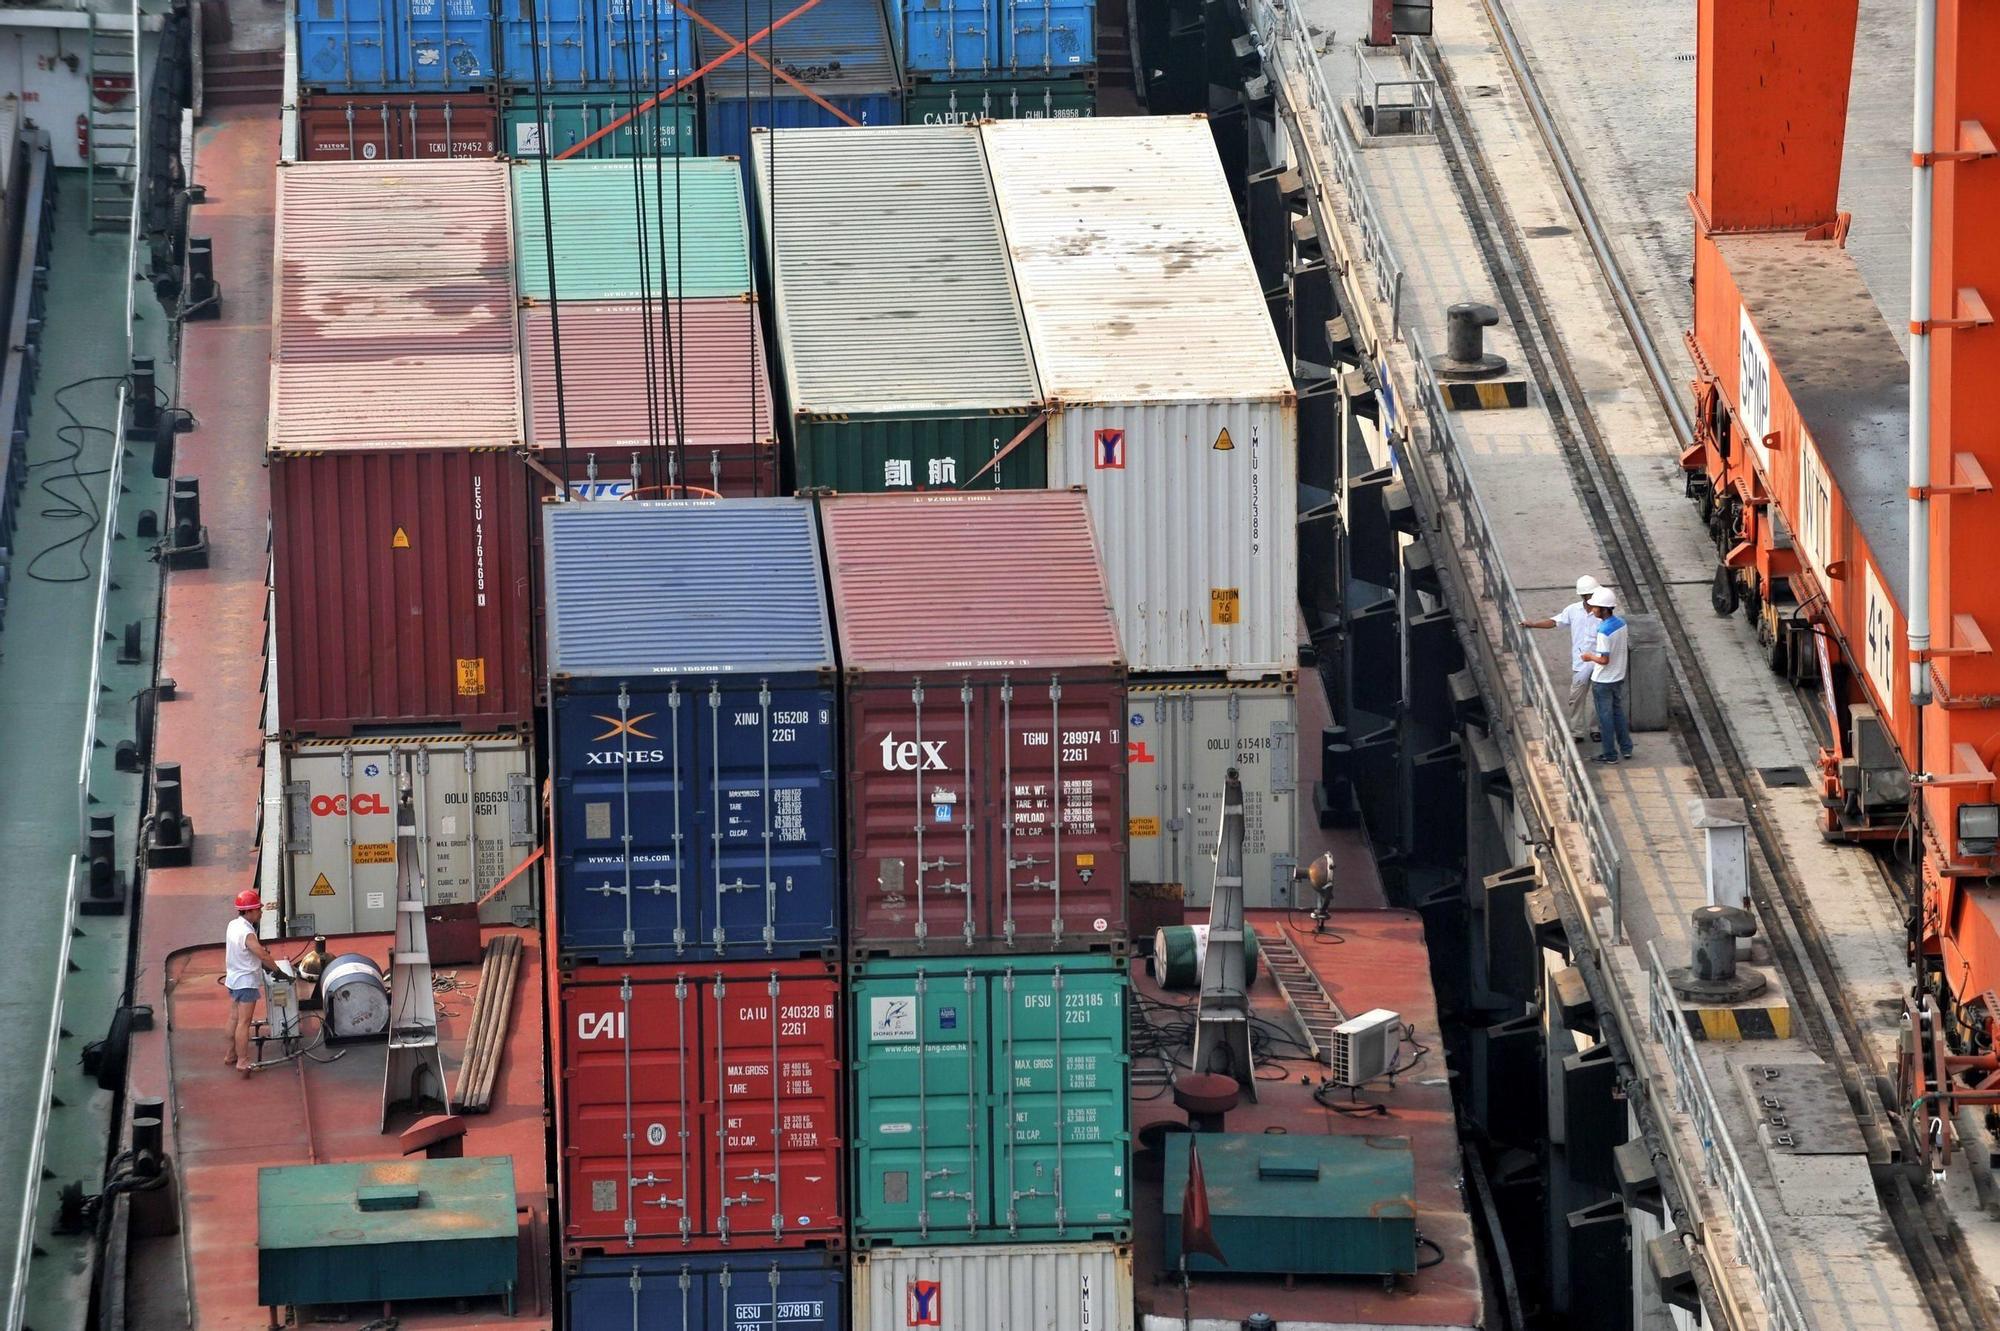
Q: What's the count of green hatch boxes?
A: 2